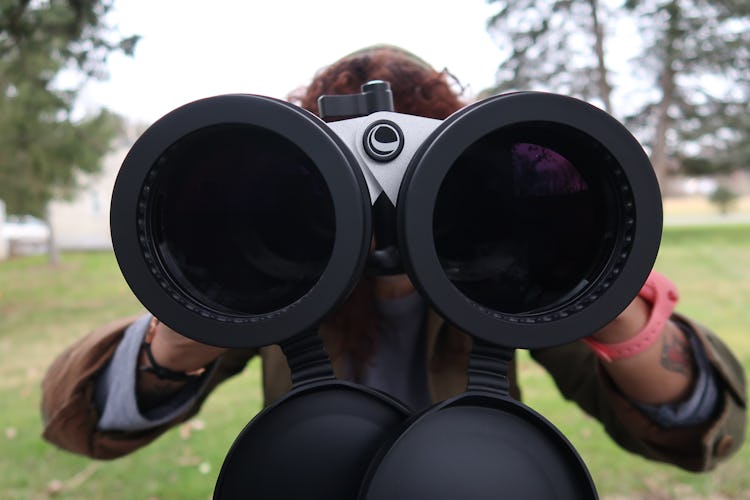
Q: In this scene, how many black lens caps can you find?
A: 2